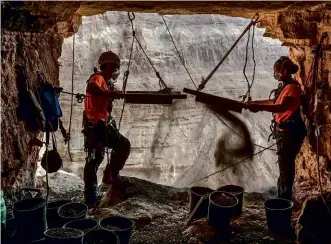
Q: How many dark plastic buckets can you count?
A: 11